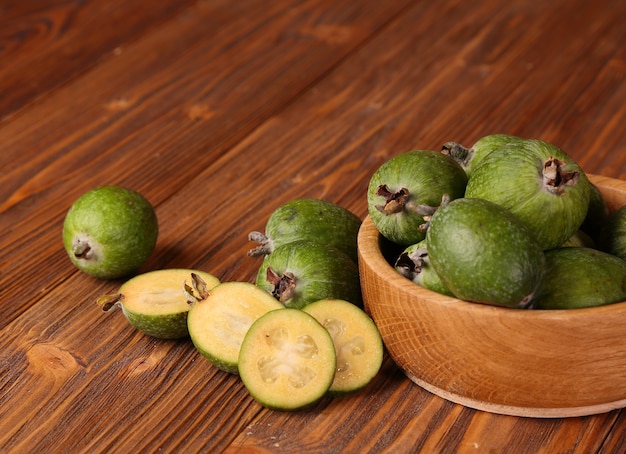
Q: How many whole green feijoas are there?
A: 12